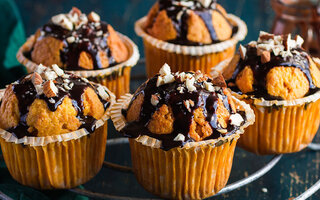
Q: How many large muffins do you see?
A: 5